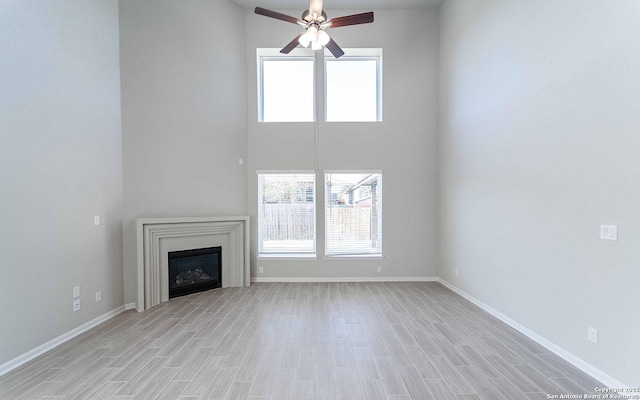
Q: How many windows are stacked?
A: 4